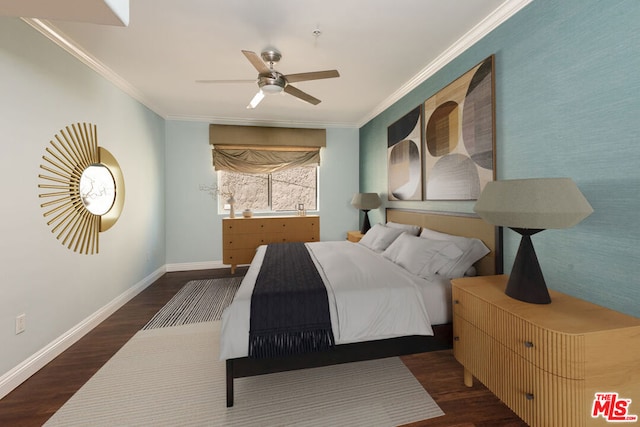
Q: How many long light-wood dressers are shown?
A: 1